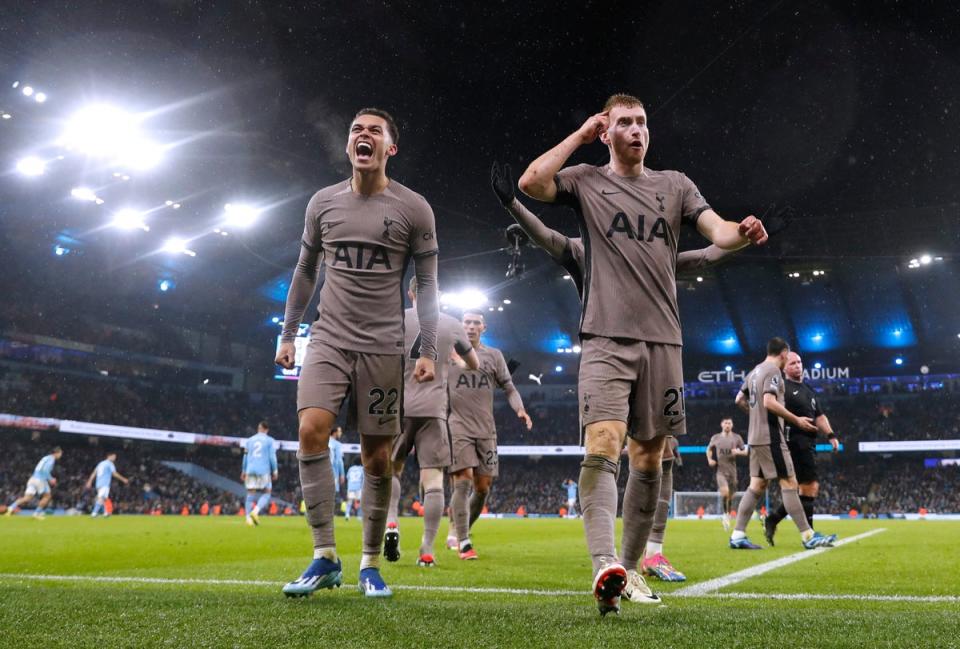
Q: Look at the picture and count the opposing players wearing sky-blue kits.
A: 6